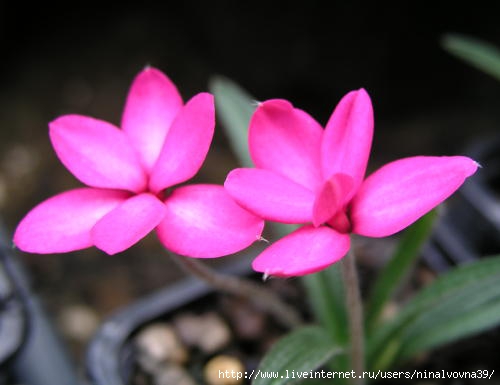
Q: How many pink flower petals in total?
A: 12